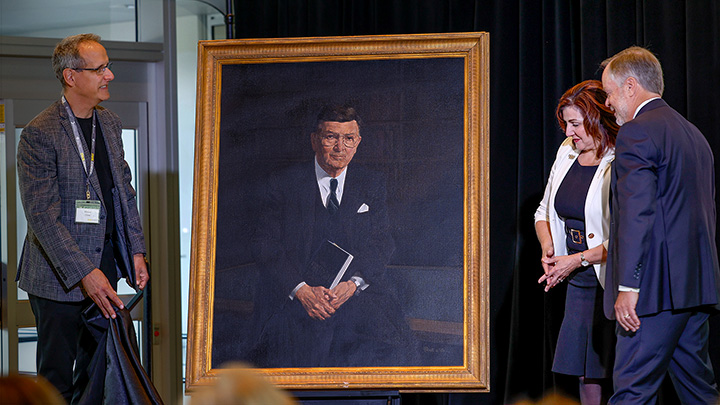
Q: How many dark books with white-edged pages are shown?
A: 1